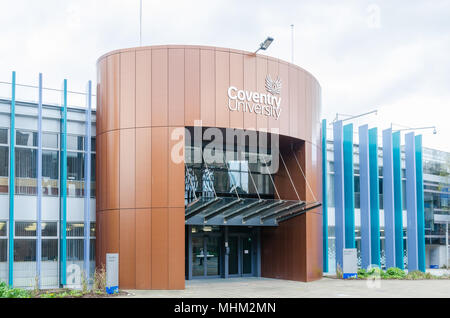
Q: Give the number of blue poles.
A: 13